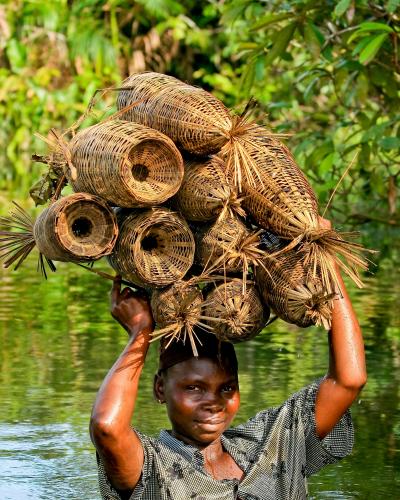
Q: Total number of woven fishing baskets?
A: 10